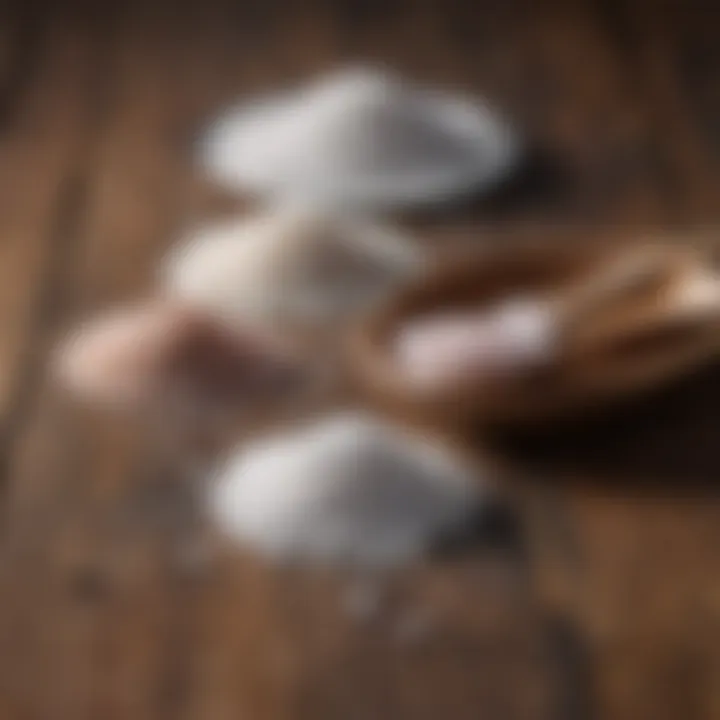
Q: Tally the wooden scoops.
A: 1